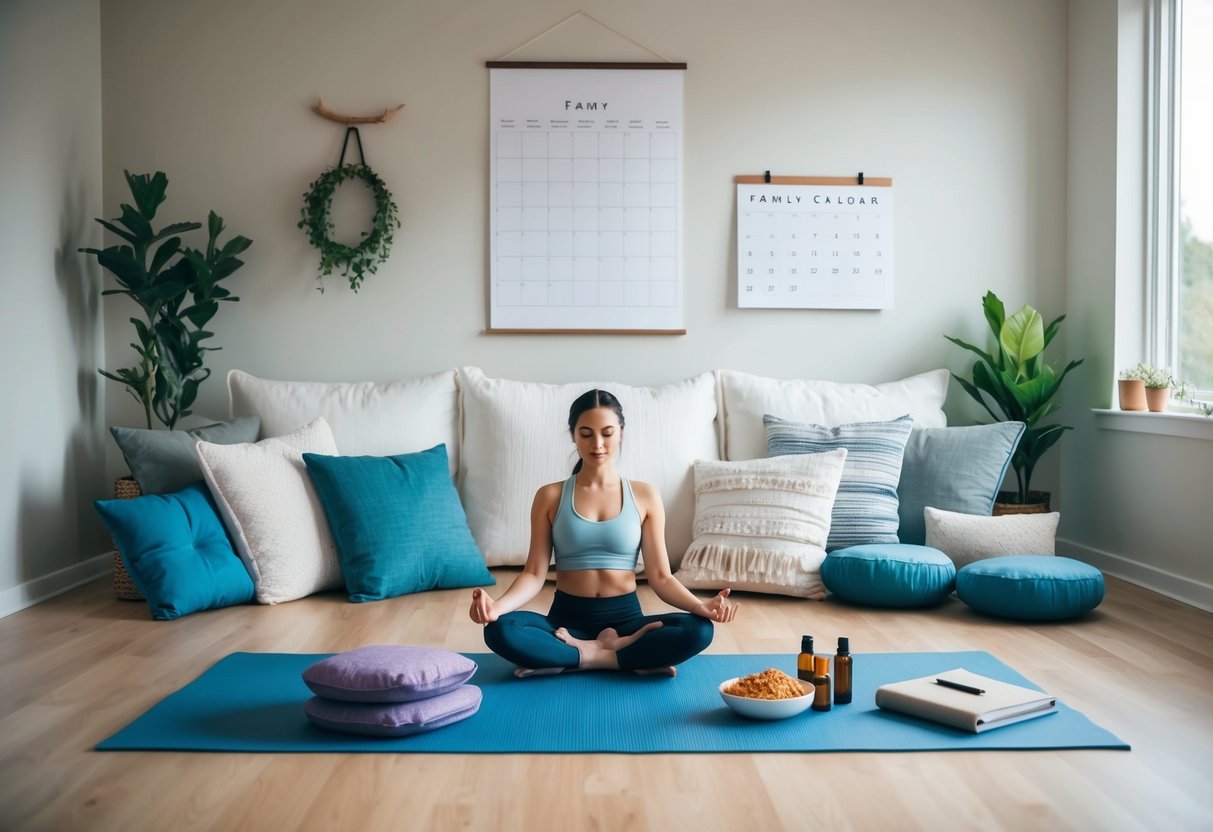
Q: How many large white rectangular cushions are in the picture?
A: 3